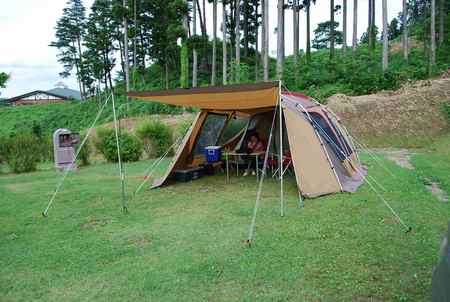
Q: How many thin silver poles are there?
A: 2